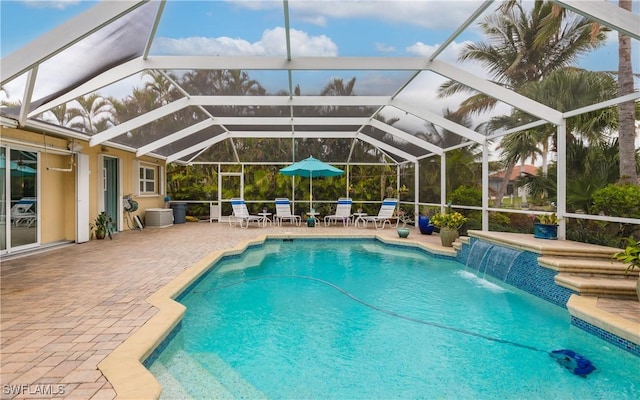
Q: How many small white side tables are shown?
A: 3